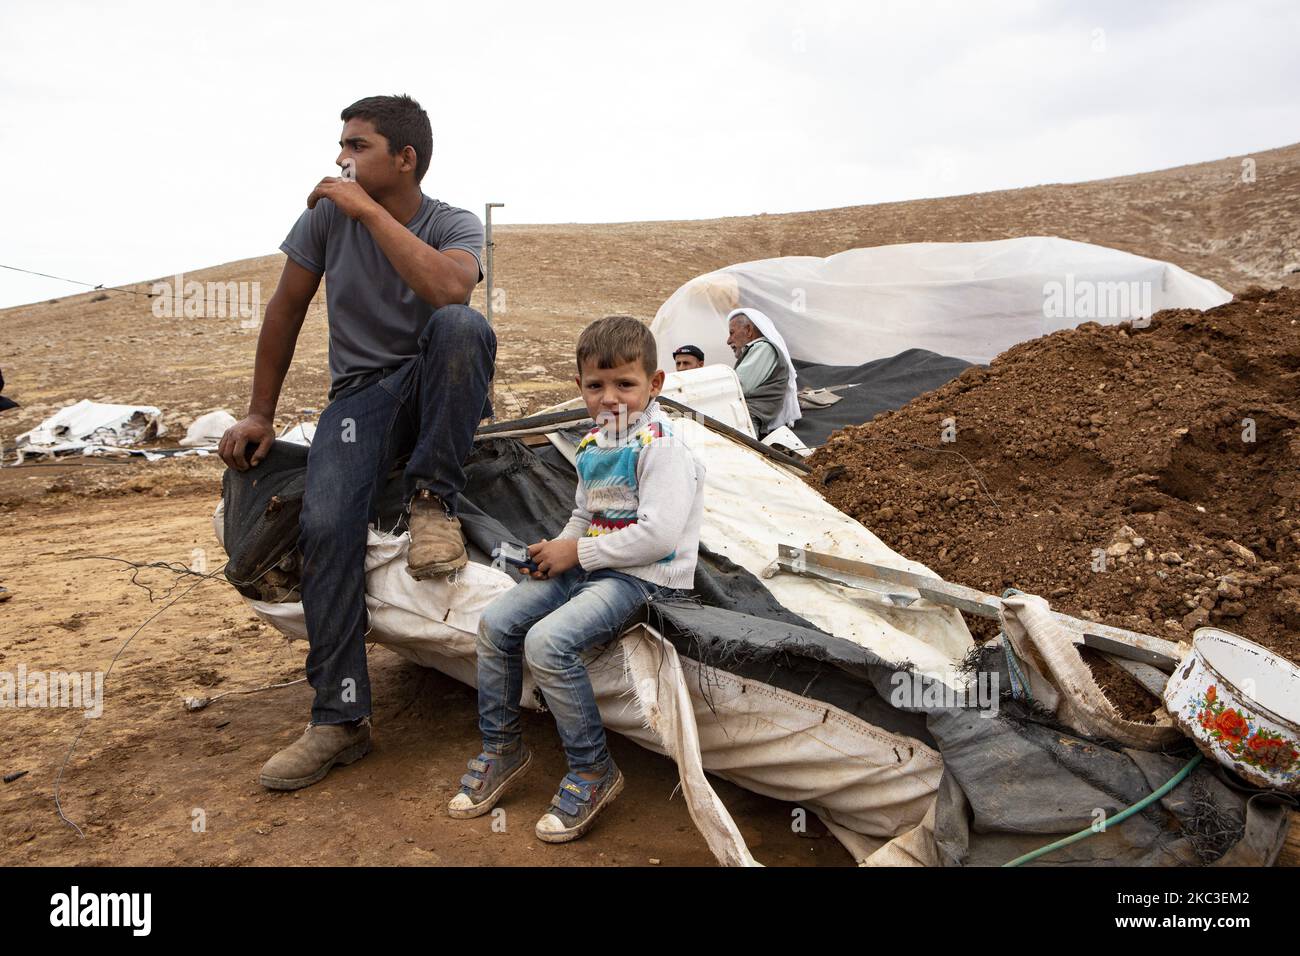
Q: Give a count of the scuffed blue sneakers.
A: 2